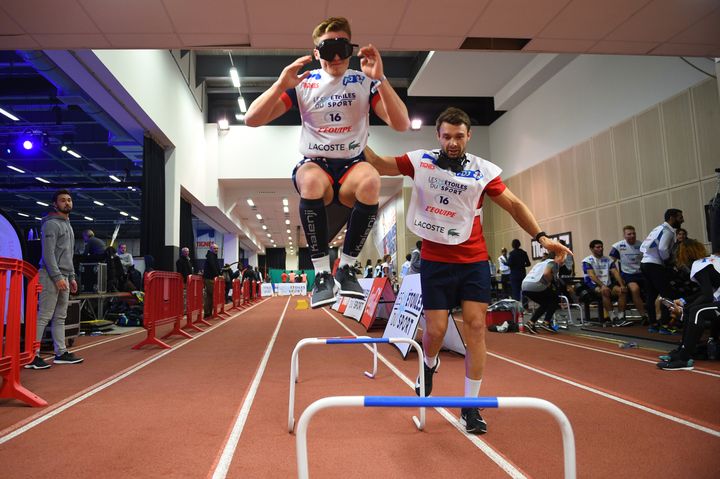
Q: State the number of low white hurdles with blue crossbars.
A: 2